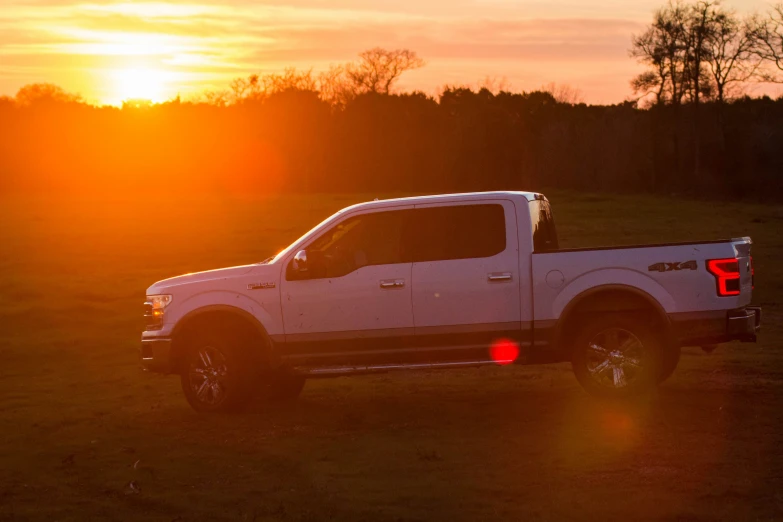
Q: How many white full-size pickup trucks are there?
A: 1